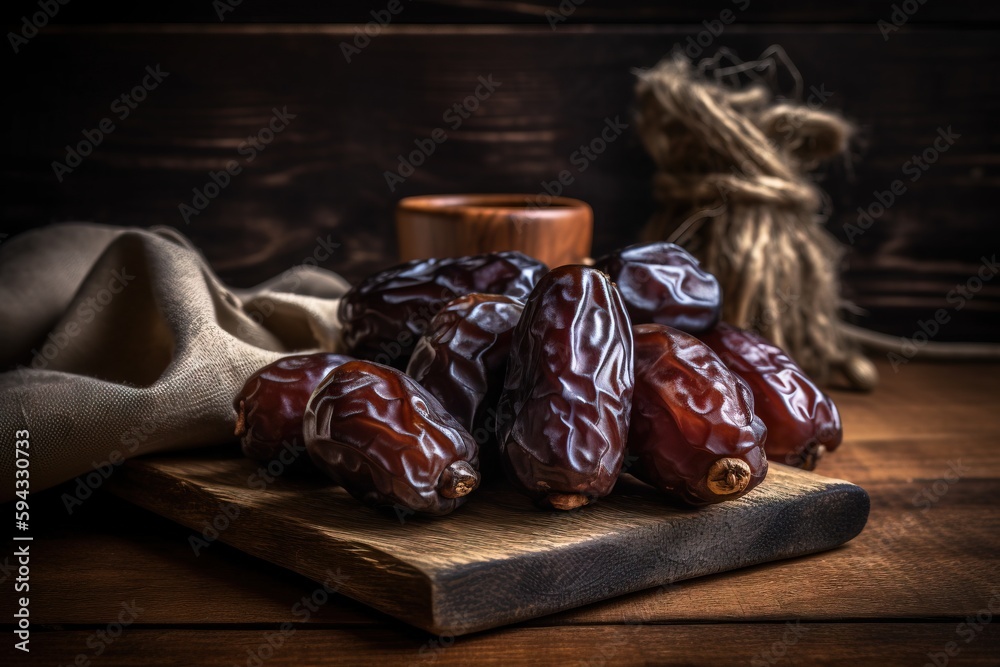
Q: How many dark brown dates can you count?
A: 8